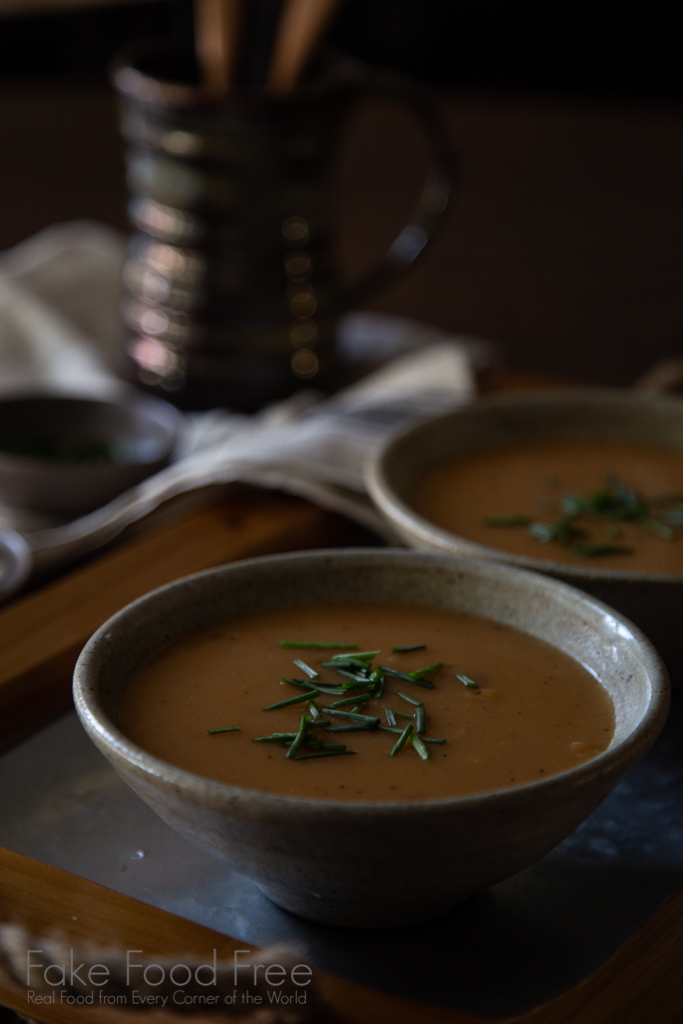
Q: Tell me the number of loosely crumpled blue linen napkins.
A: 0